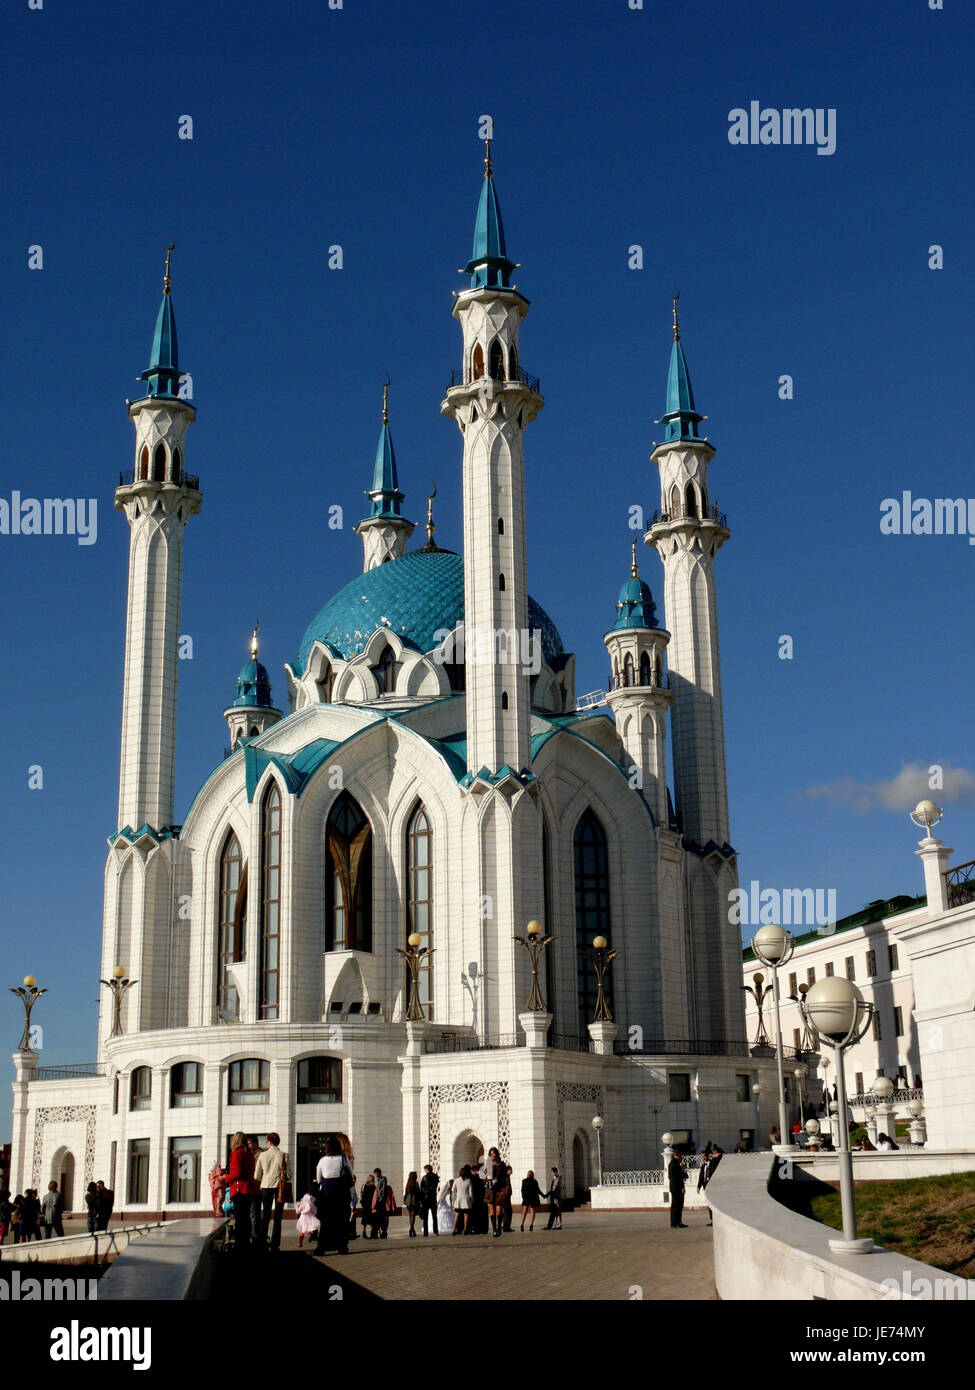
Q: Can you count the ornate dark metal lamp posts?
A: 7